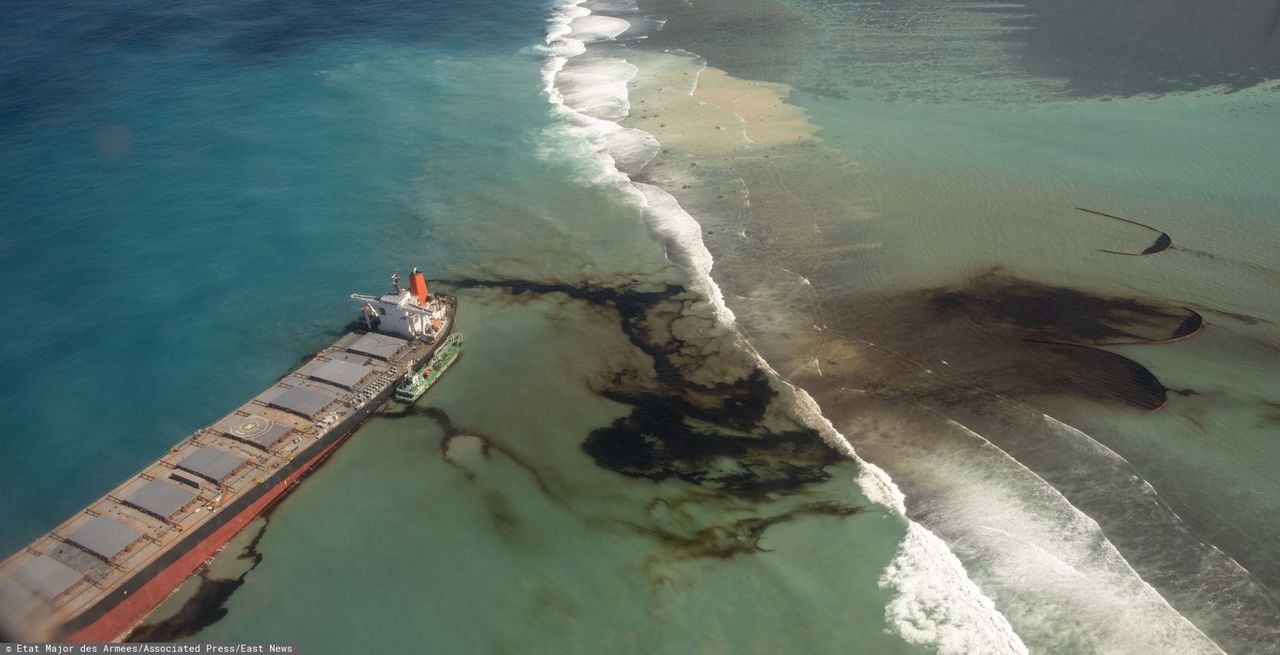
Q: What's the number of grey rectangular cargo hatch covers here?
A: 8